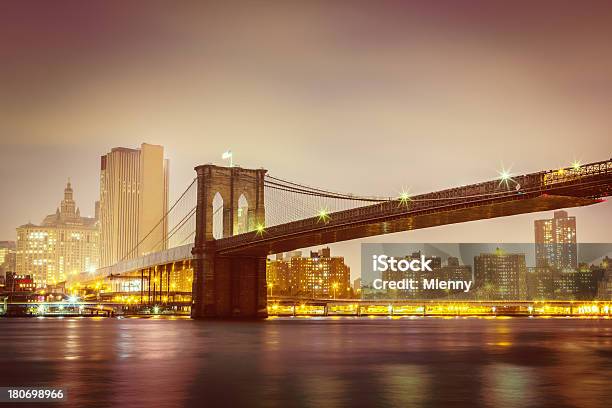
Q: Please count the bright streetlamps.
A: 5